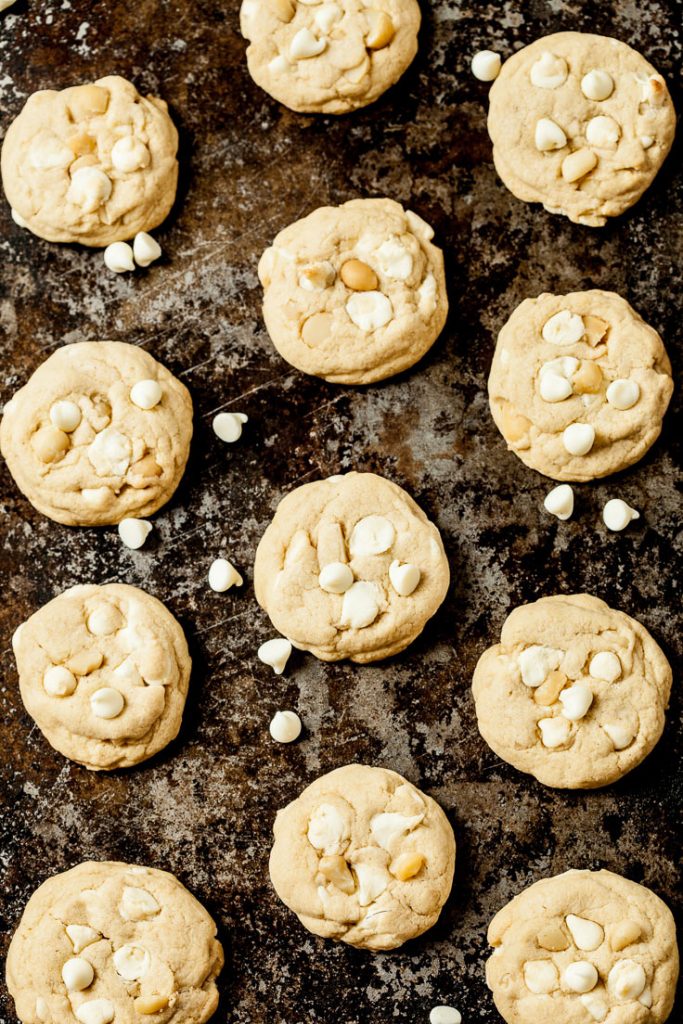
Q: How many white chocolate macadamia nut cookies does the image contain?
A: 12